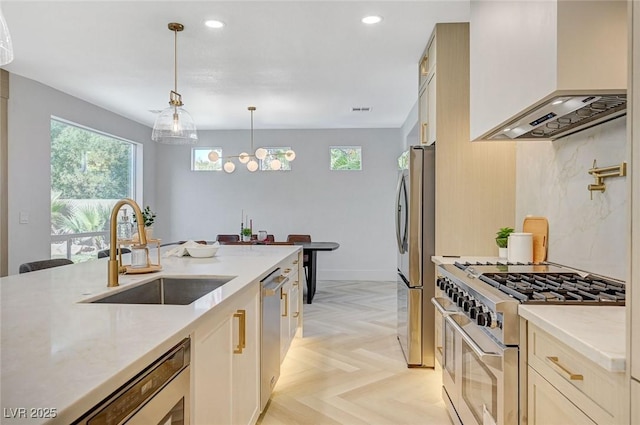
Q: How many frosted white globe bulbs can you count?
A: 7